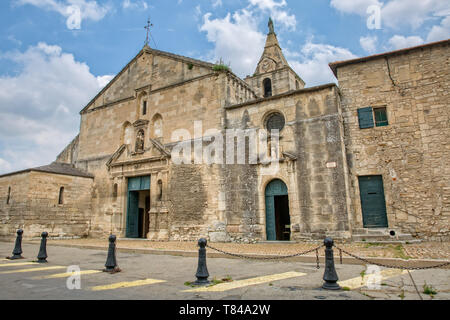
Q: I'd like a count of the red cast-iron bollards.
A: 0